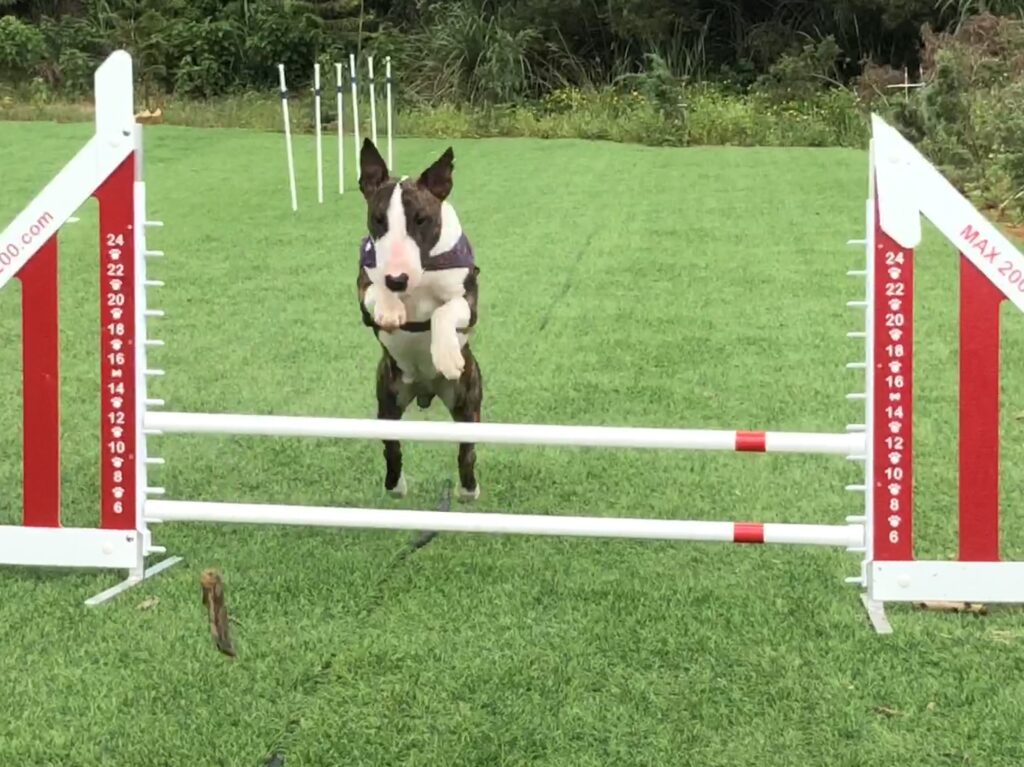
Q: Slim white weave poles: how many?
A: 6